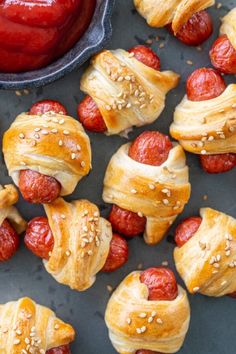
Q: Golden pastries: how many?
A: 11